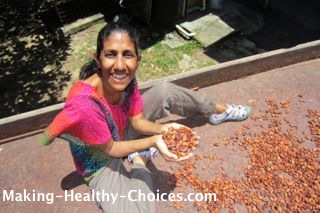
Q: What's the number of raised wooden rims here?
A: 1